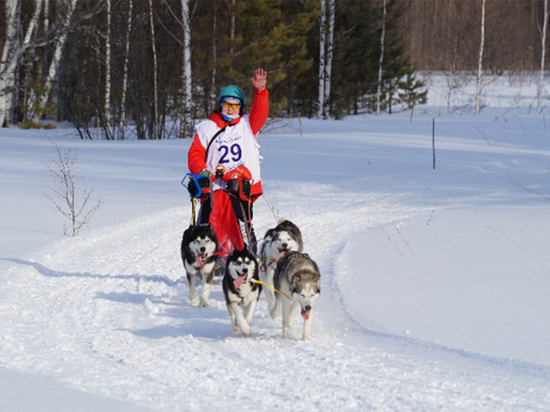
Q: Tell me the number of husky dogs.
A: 4